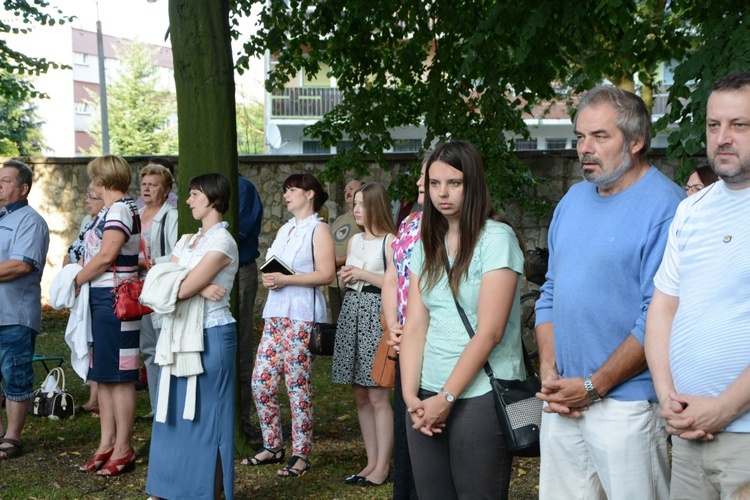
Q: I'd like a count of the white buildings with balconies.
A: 1